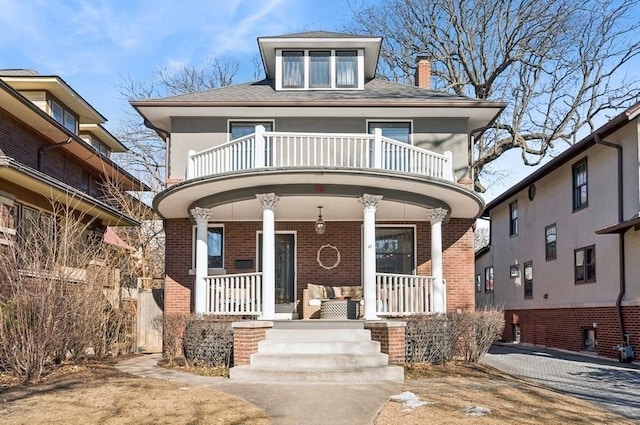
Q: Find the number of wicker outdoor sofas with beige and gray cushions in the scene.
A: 1